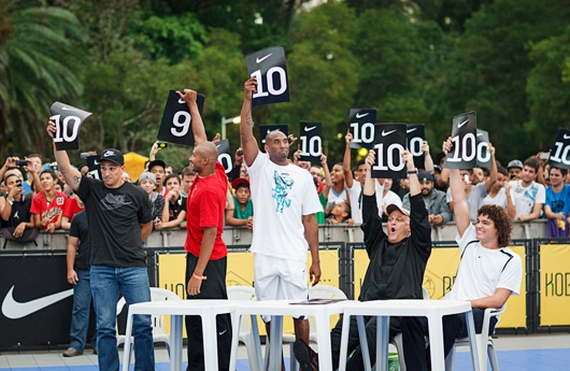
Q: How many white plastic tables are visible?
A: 3